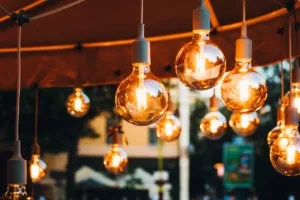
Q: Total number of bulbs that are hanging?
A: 13